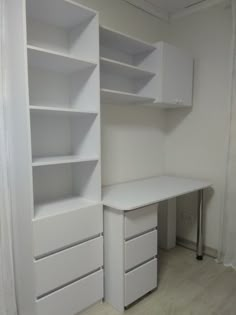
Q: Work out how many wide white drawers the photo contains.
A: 3